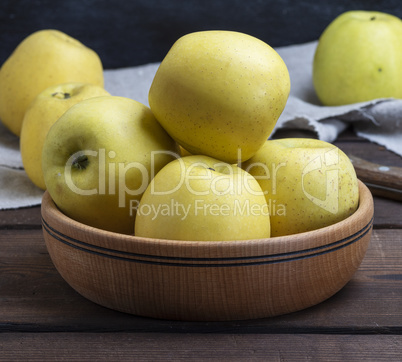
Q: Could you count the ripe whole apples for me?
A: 7